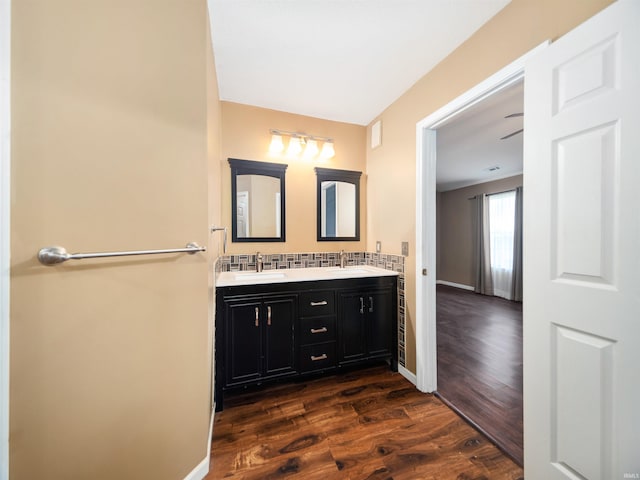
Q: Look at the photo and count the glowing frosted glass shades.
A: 4